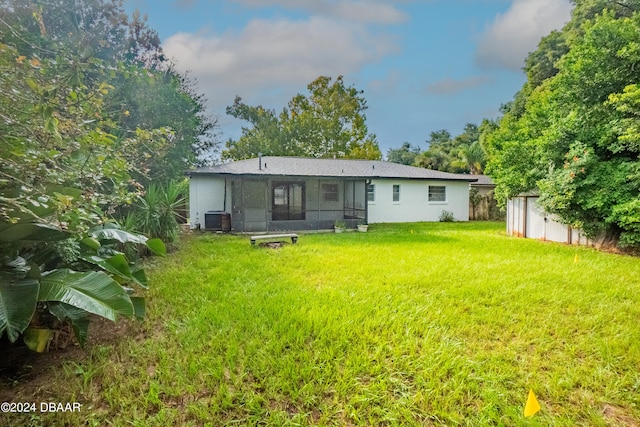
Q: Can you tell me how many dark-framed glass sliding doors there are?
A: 1